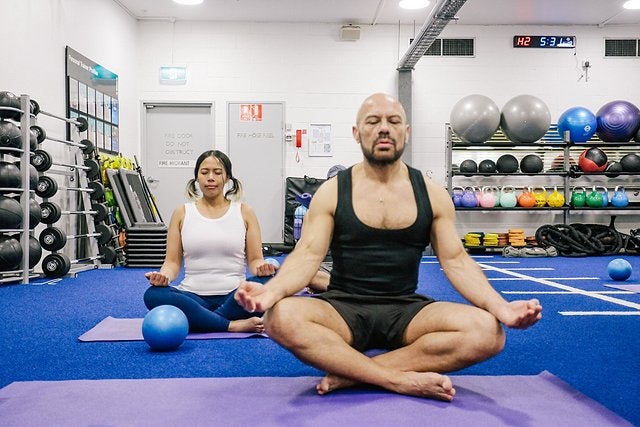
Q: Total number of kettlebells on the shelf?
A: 13